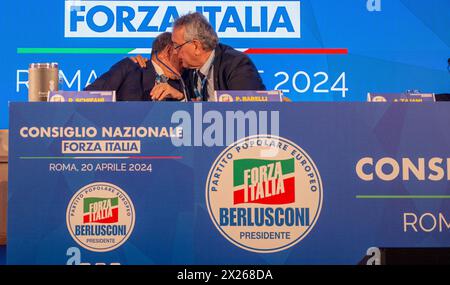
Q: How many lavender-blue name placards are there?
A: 3